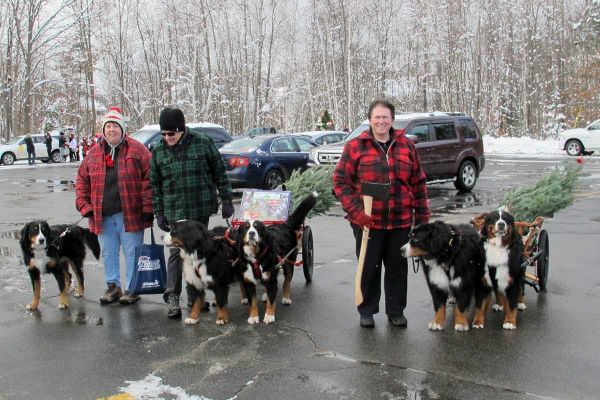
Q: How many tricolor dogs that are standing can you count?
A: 5